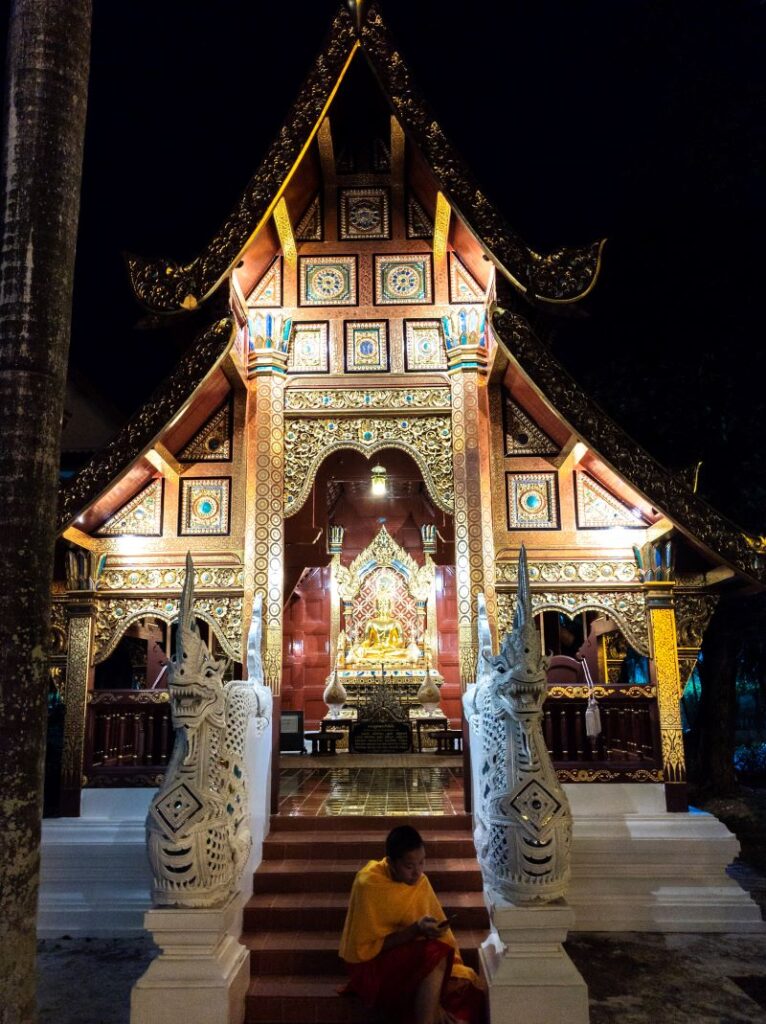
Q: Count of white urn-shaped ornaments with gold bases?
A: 2